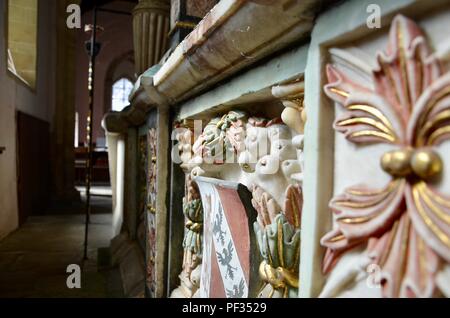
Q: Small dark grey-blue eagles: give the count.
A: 3